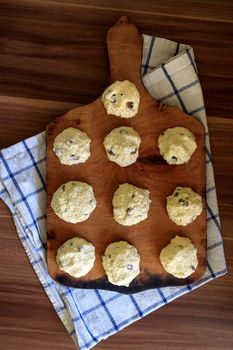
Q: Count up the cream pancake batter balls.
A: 10